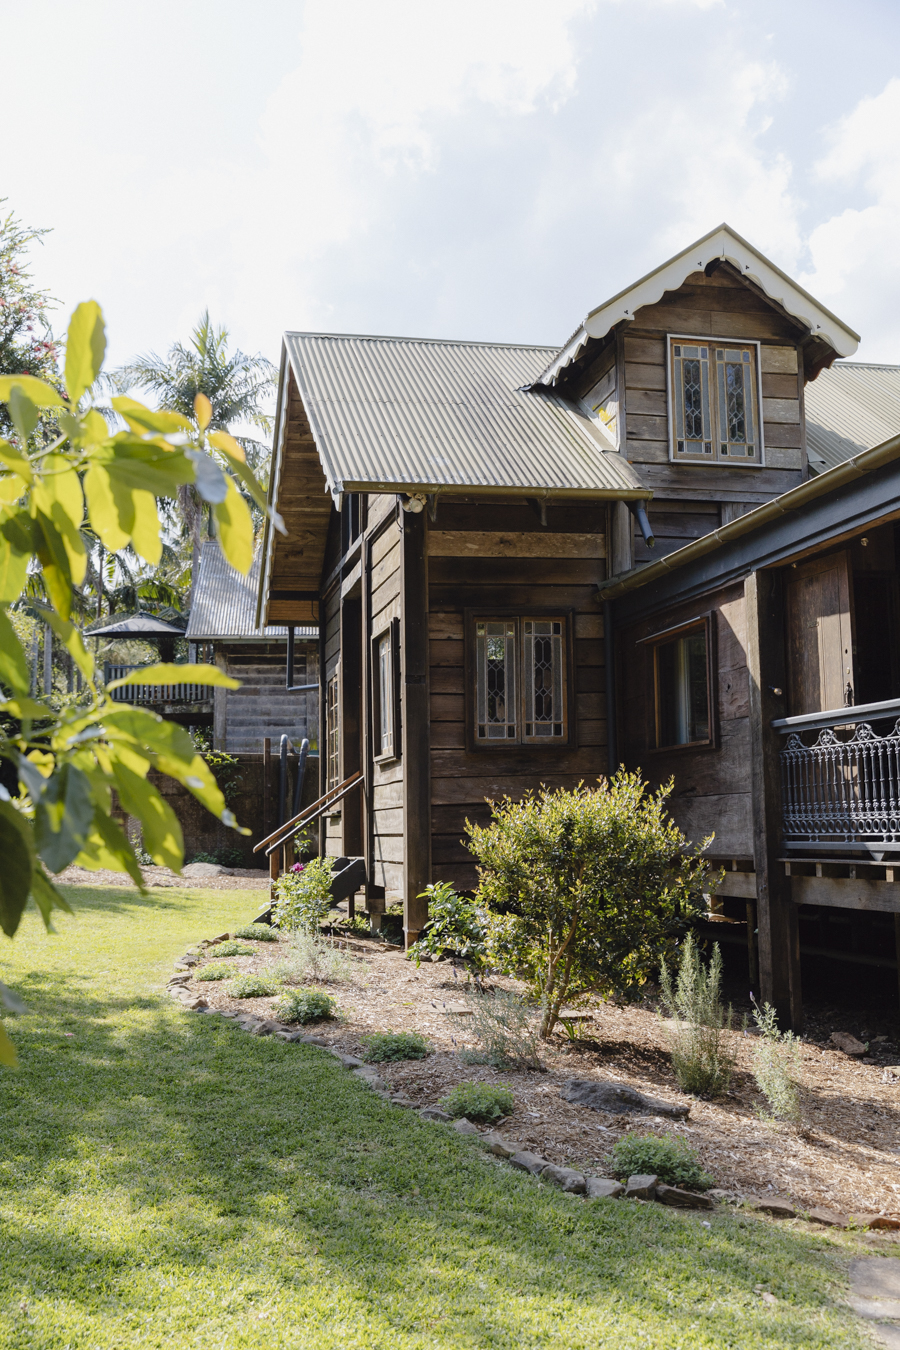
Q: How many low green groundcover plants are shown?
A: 8